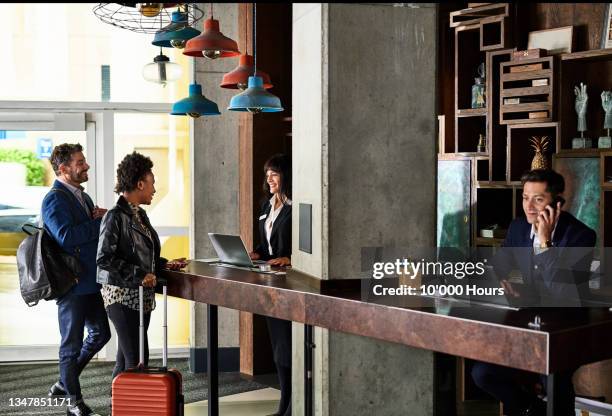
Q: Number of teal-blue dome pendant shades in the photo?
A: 3